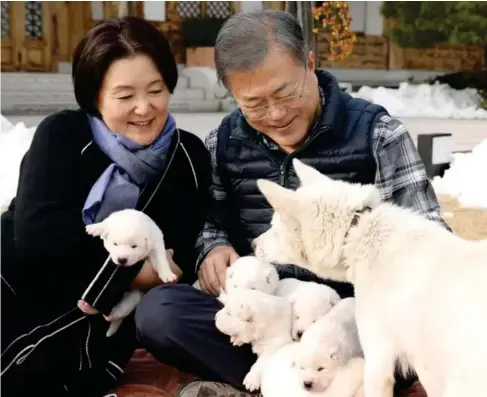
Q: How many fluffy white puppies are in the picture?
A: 6